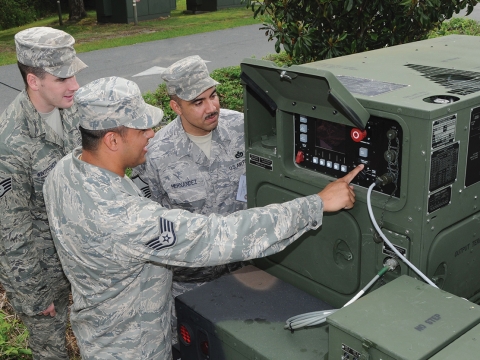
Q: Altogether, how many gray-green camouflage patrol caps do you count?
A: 3